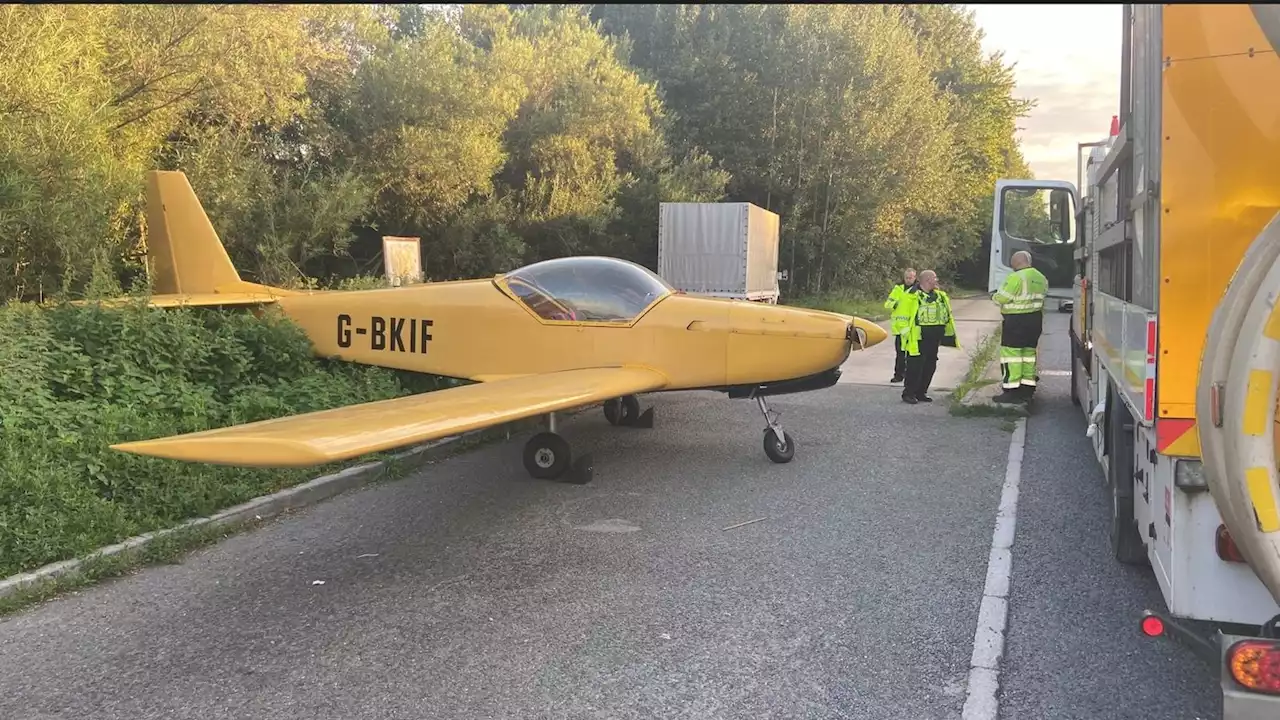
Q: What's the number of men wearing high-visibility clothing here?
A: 3